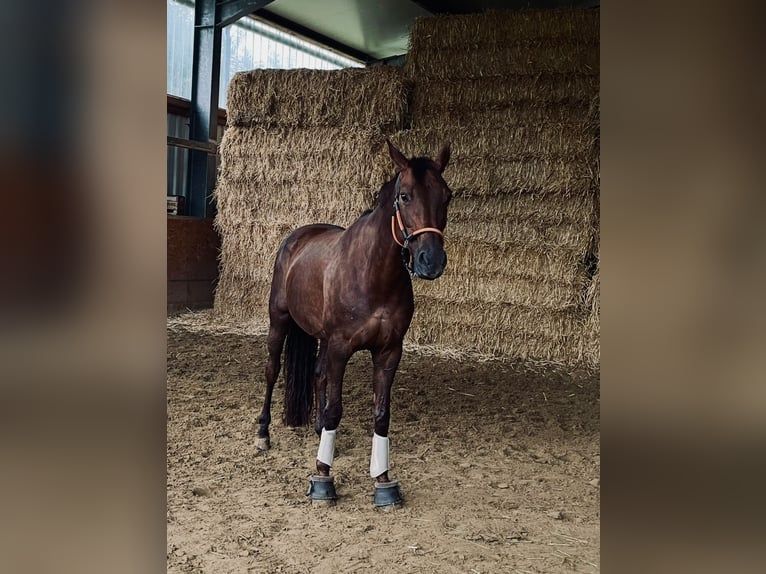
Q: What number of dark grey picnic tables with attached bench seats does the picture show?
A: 0